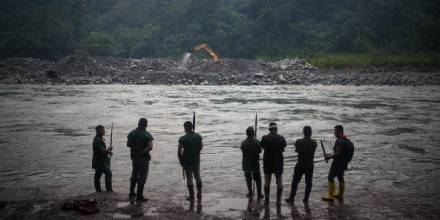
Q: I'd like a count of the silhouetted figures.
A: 7